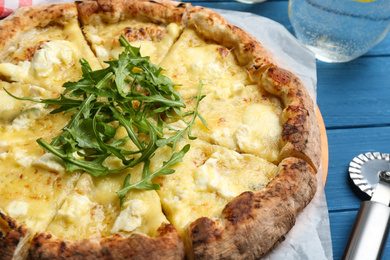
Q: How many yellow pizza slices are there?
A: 8